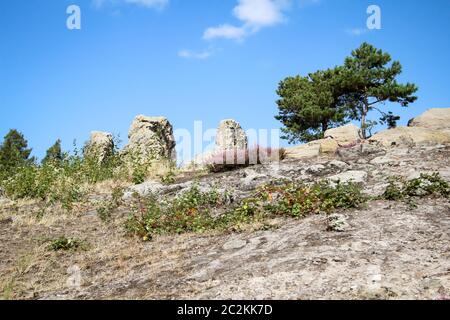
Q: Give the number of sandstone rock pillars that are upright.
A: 3